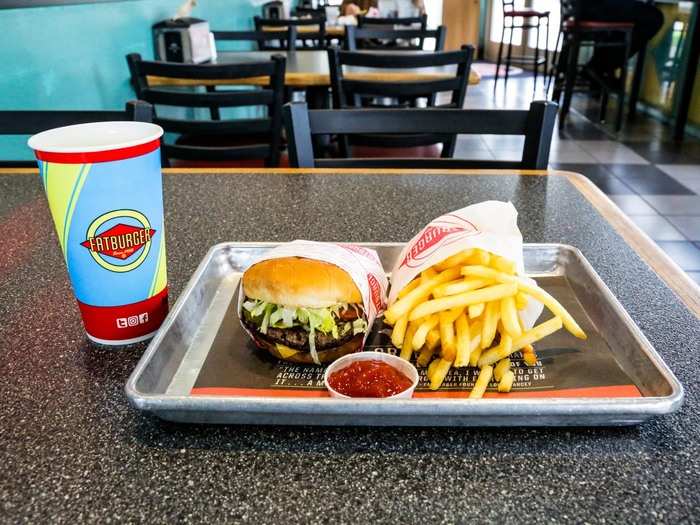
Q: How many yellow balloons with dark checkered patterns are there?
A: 0